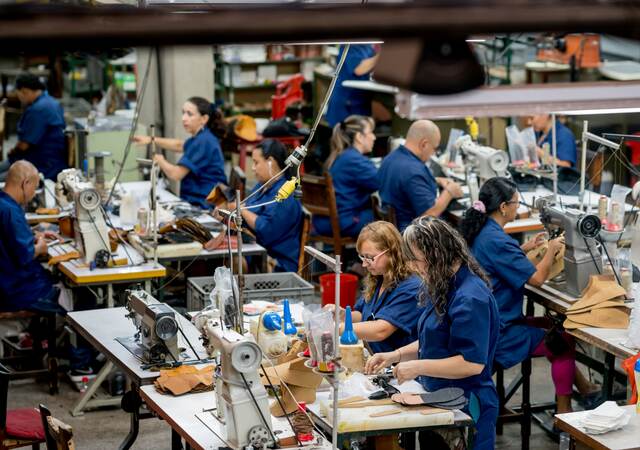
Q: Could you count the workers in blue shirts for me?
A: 11